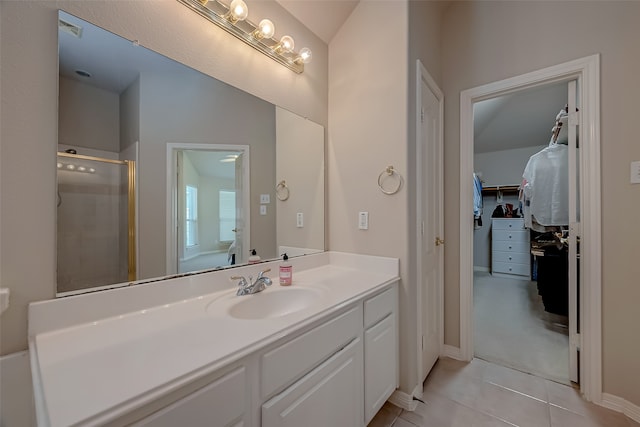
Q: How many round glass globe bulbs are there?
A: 4